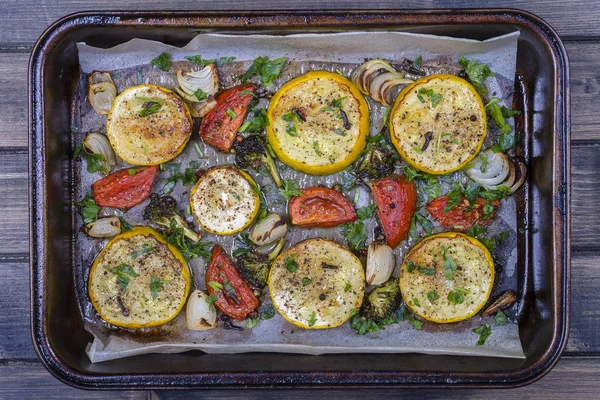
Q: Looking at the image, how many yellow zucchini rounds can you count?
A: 7